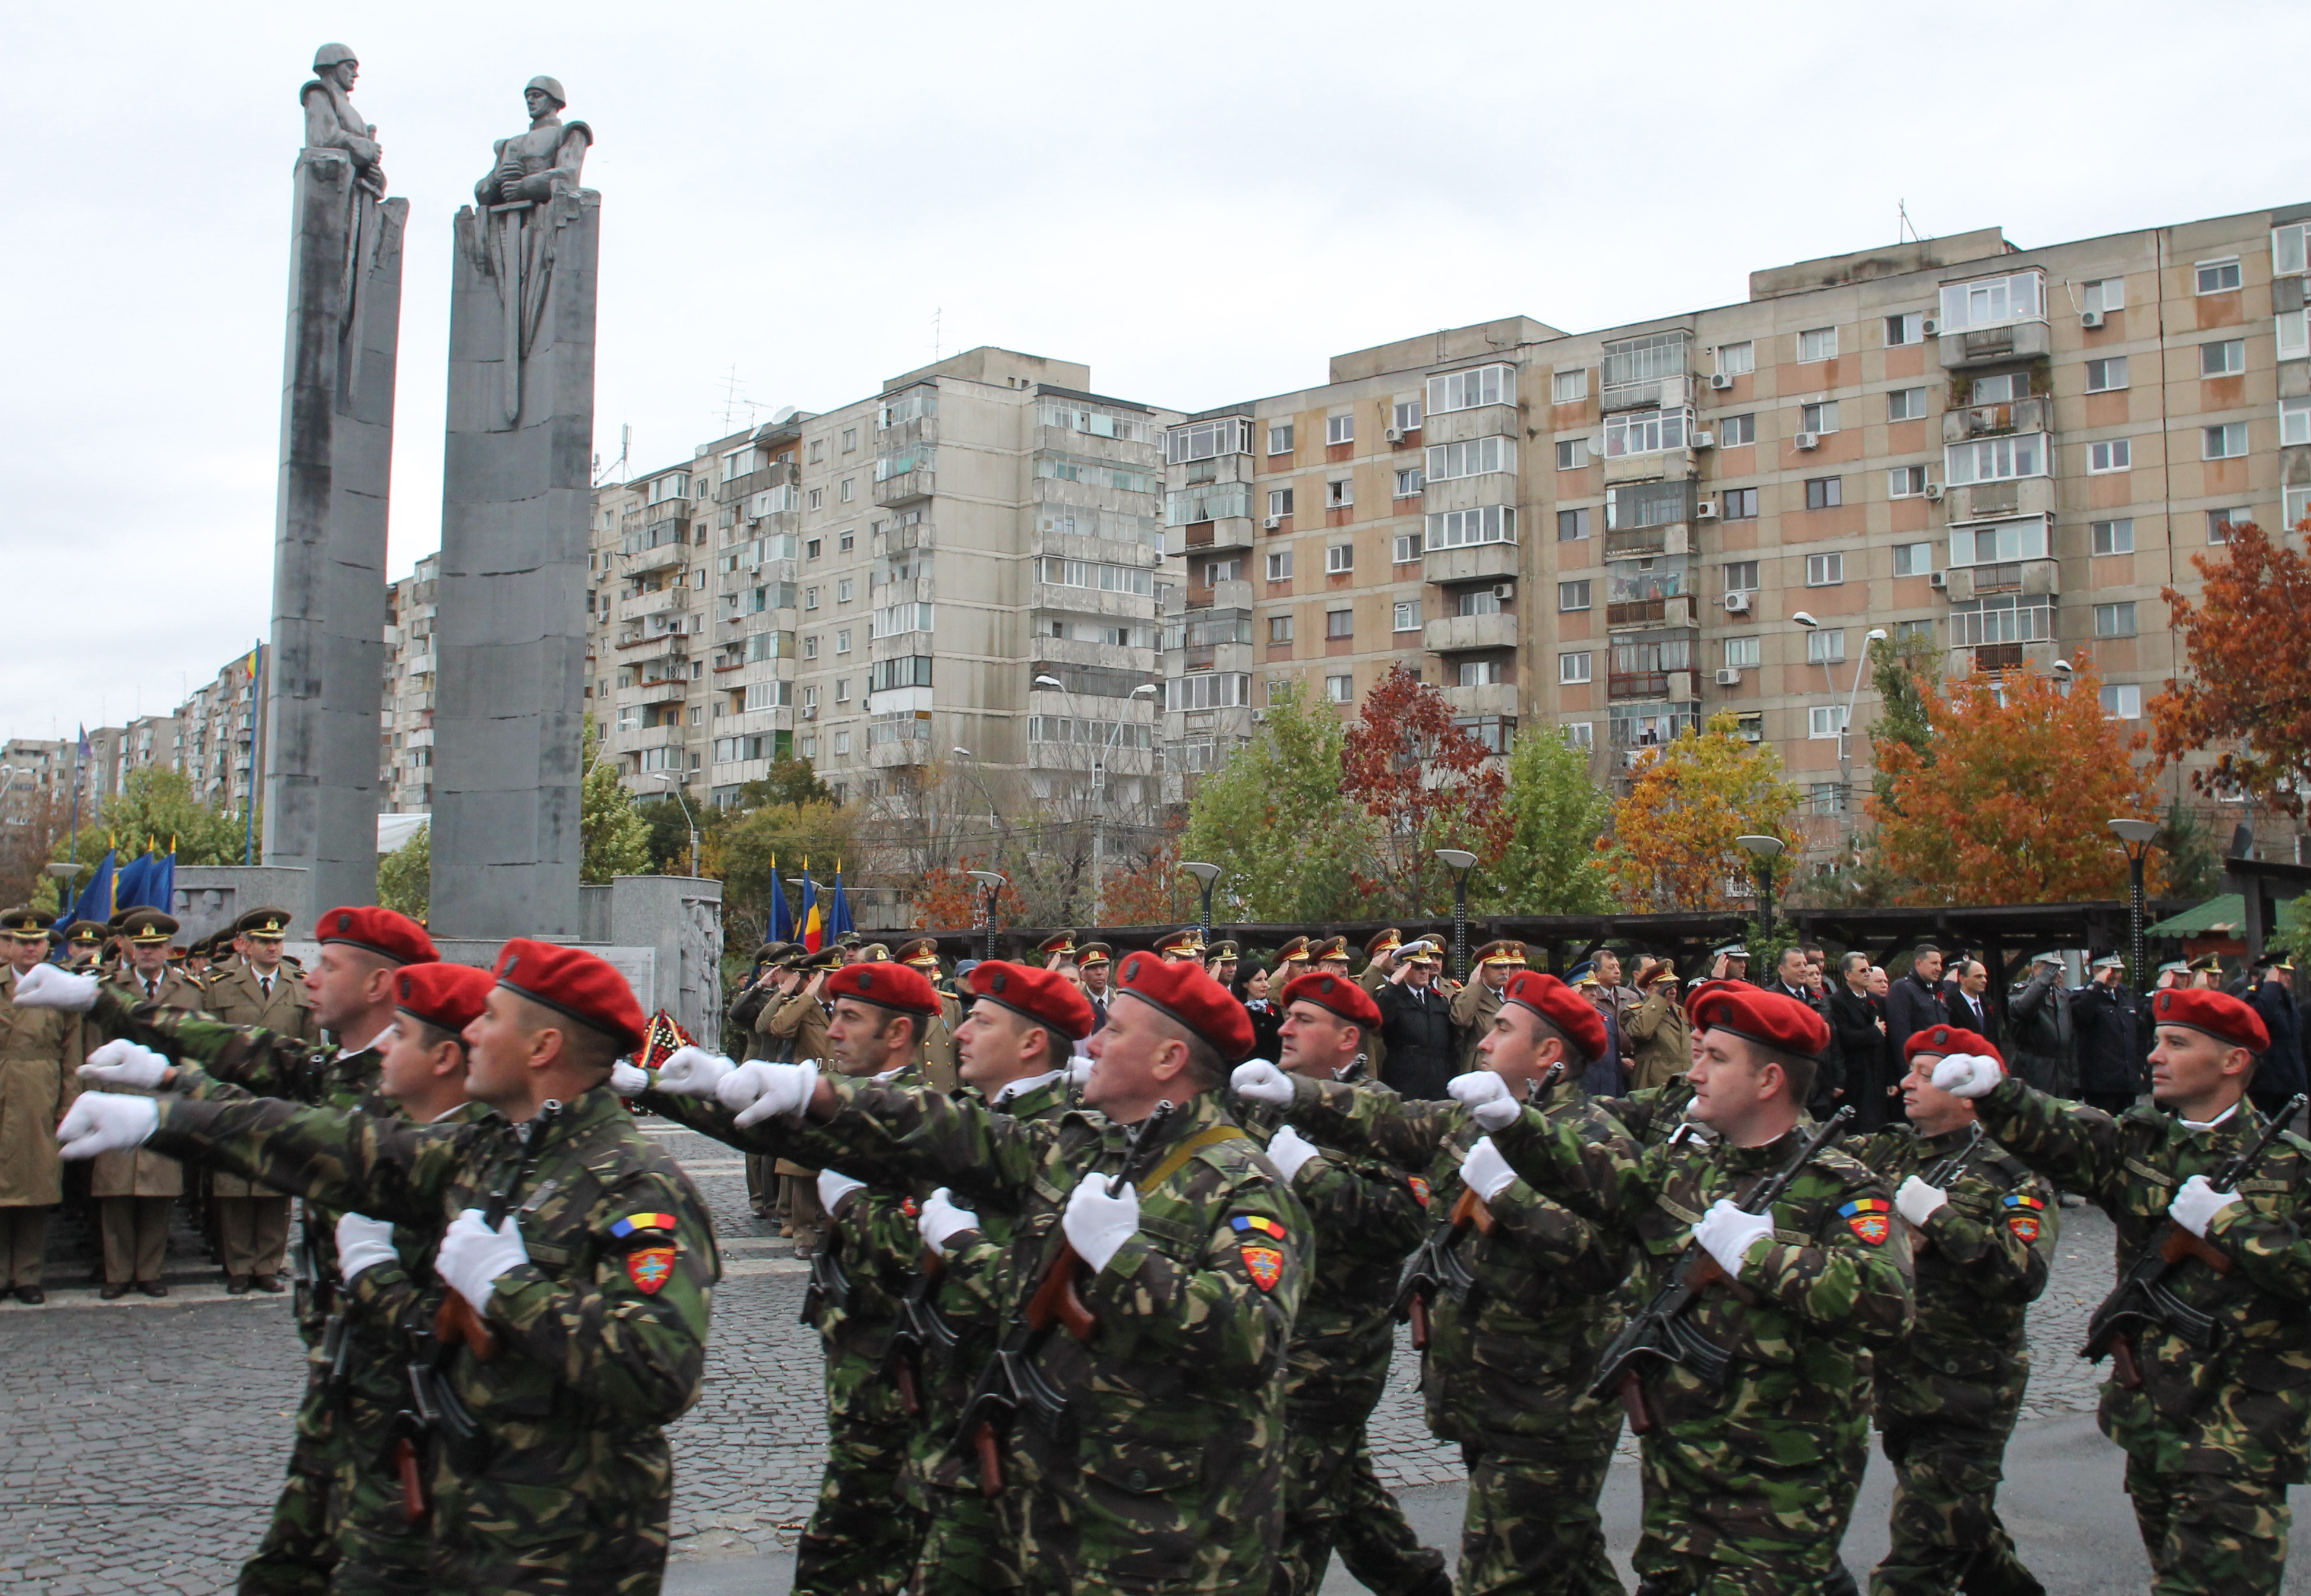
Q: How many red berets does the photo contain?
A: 12